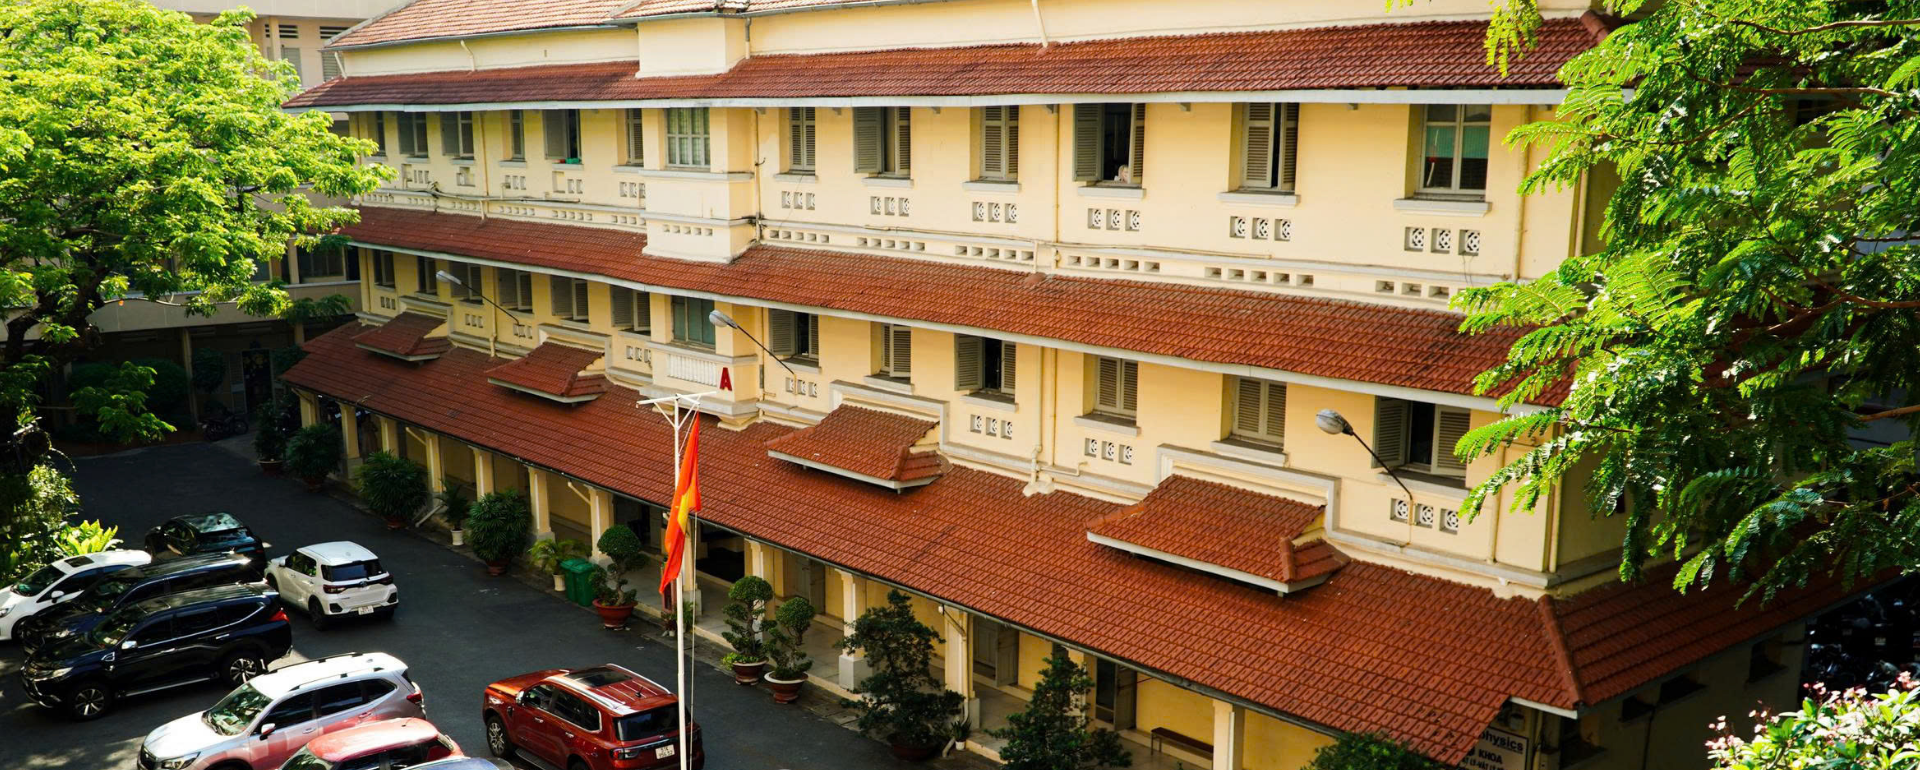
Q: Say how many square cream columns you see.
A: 13